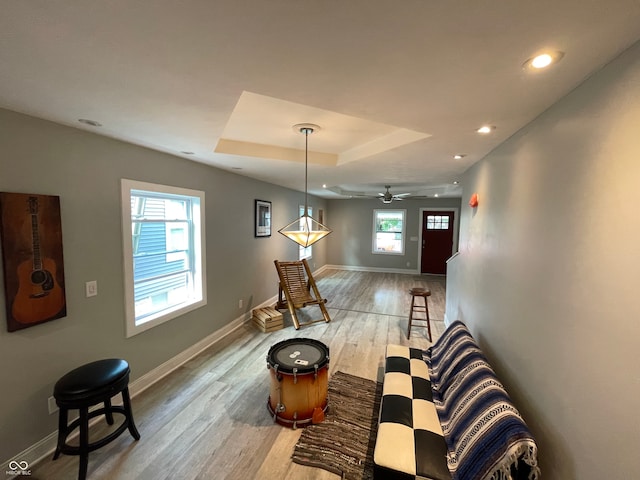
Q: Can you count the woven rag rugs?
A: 1